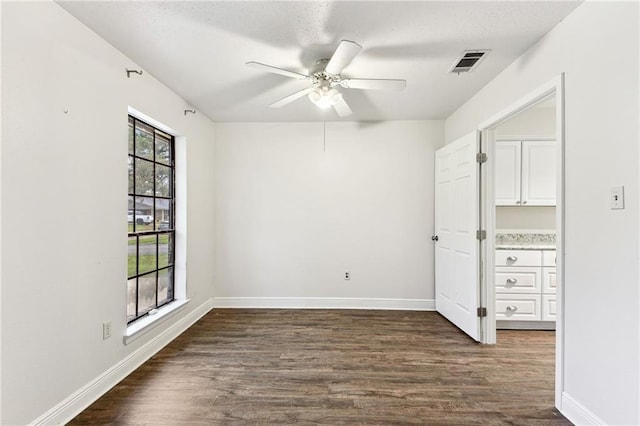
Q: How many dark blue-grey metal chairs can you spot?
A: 0